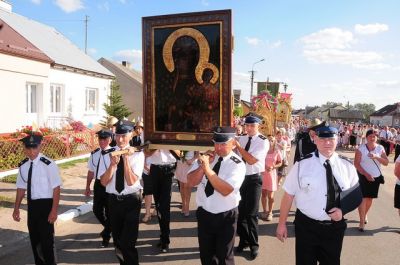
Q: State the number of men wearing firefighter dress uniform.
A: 6